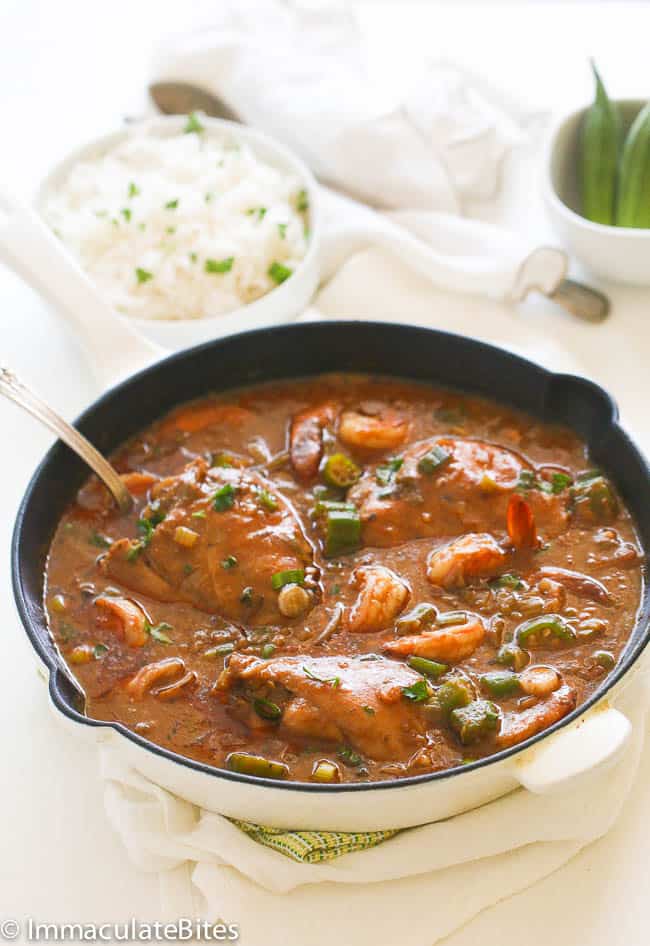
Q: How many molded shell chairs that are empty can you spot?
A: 0